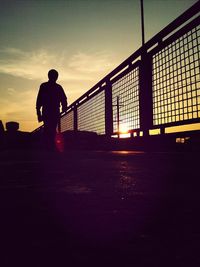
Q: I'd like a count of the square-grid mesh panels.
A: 4